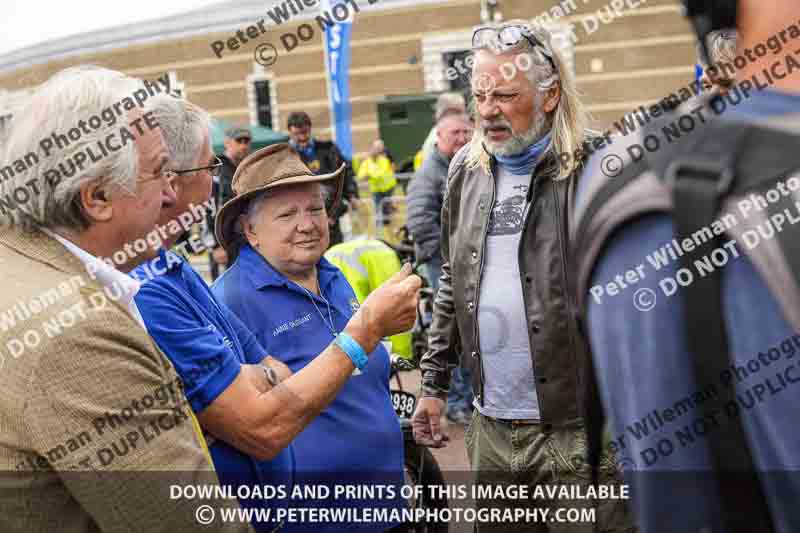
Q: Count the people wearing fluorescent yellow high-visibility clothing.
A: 2